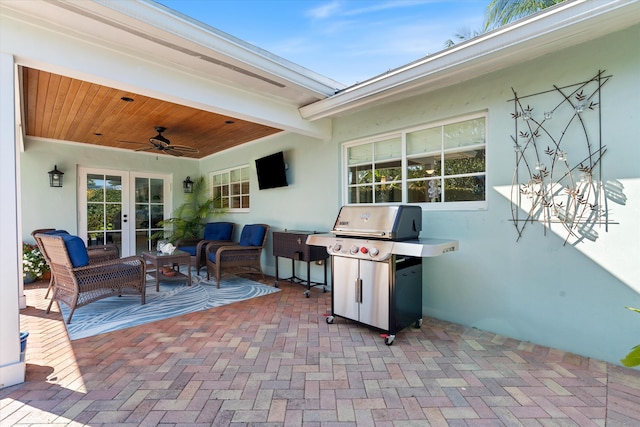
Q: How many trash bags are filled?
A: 0